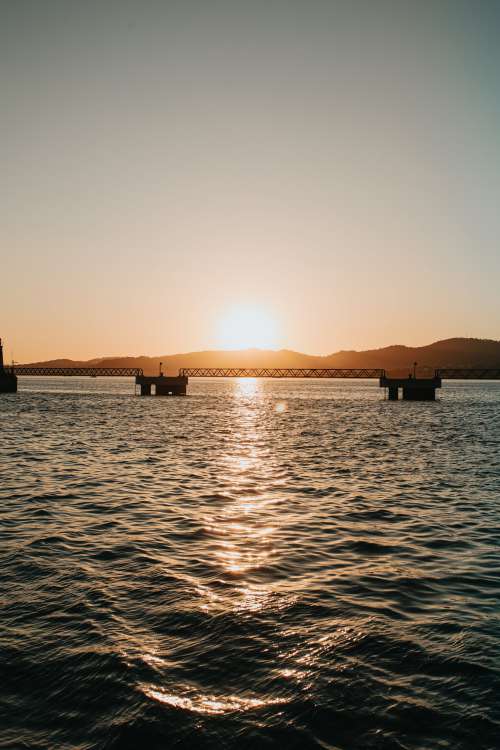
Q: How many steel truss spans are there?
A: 3